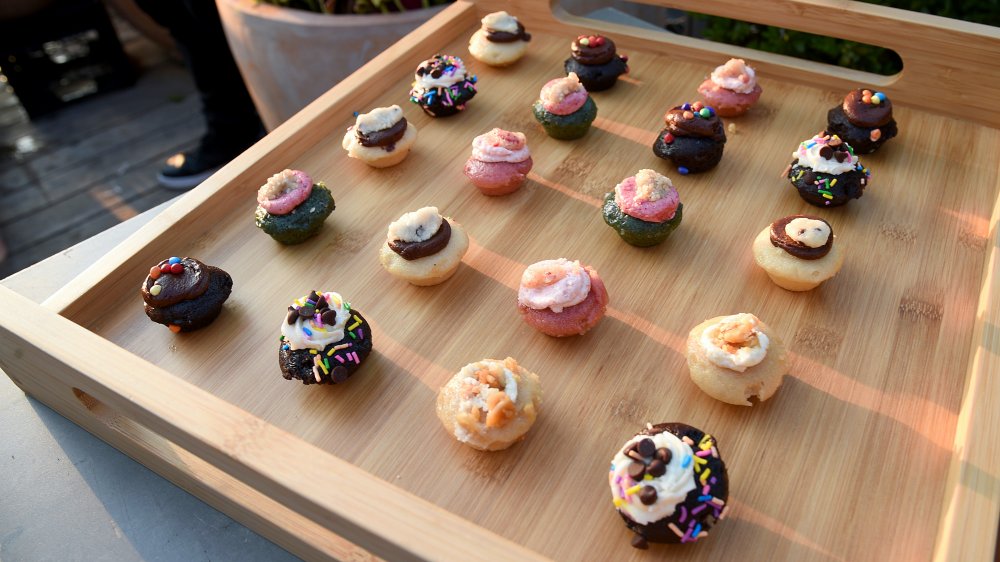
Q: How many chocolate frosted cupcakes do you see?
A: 8